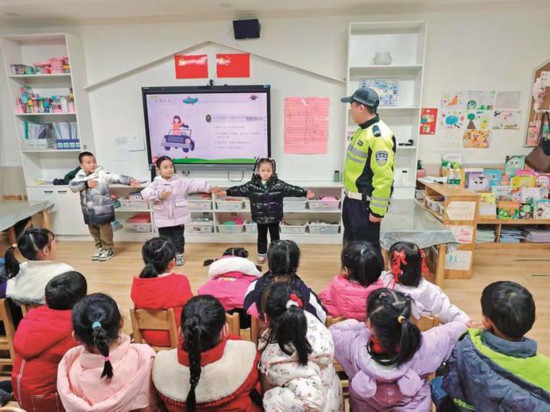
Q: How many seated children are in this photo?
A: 12